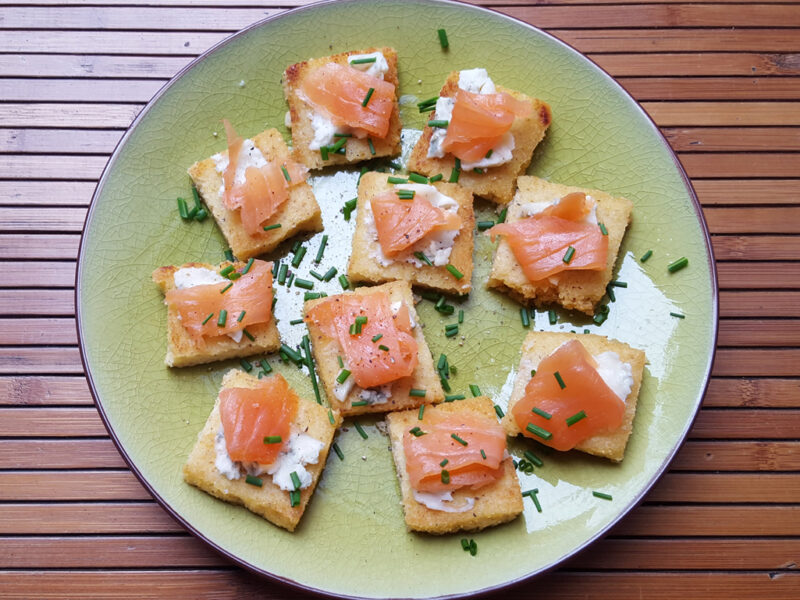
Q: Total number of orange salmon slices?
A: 10